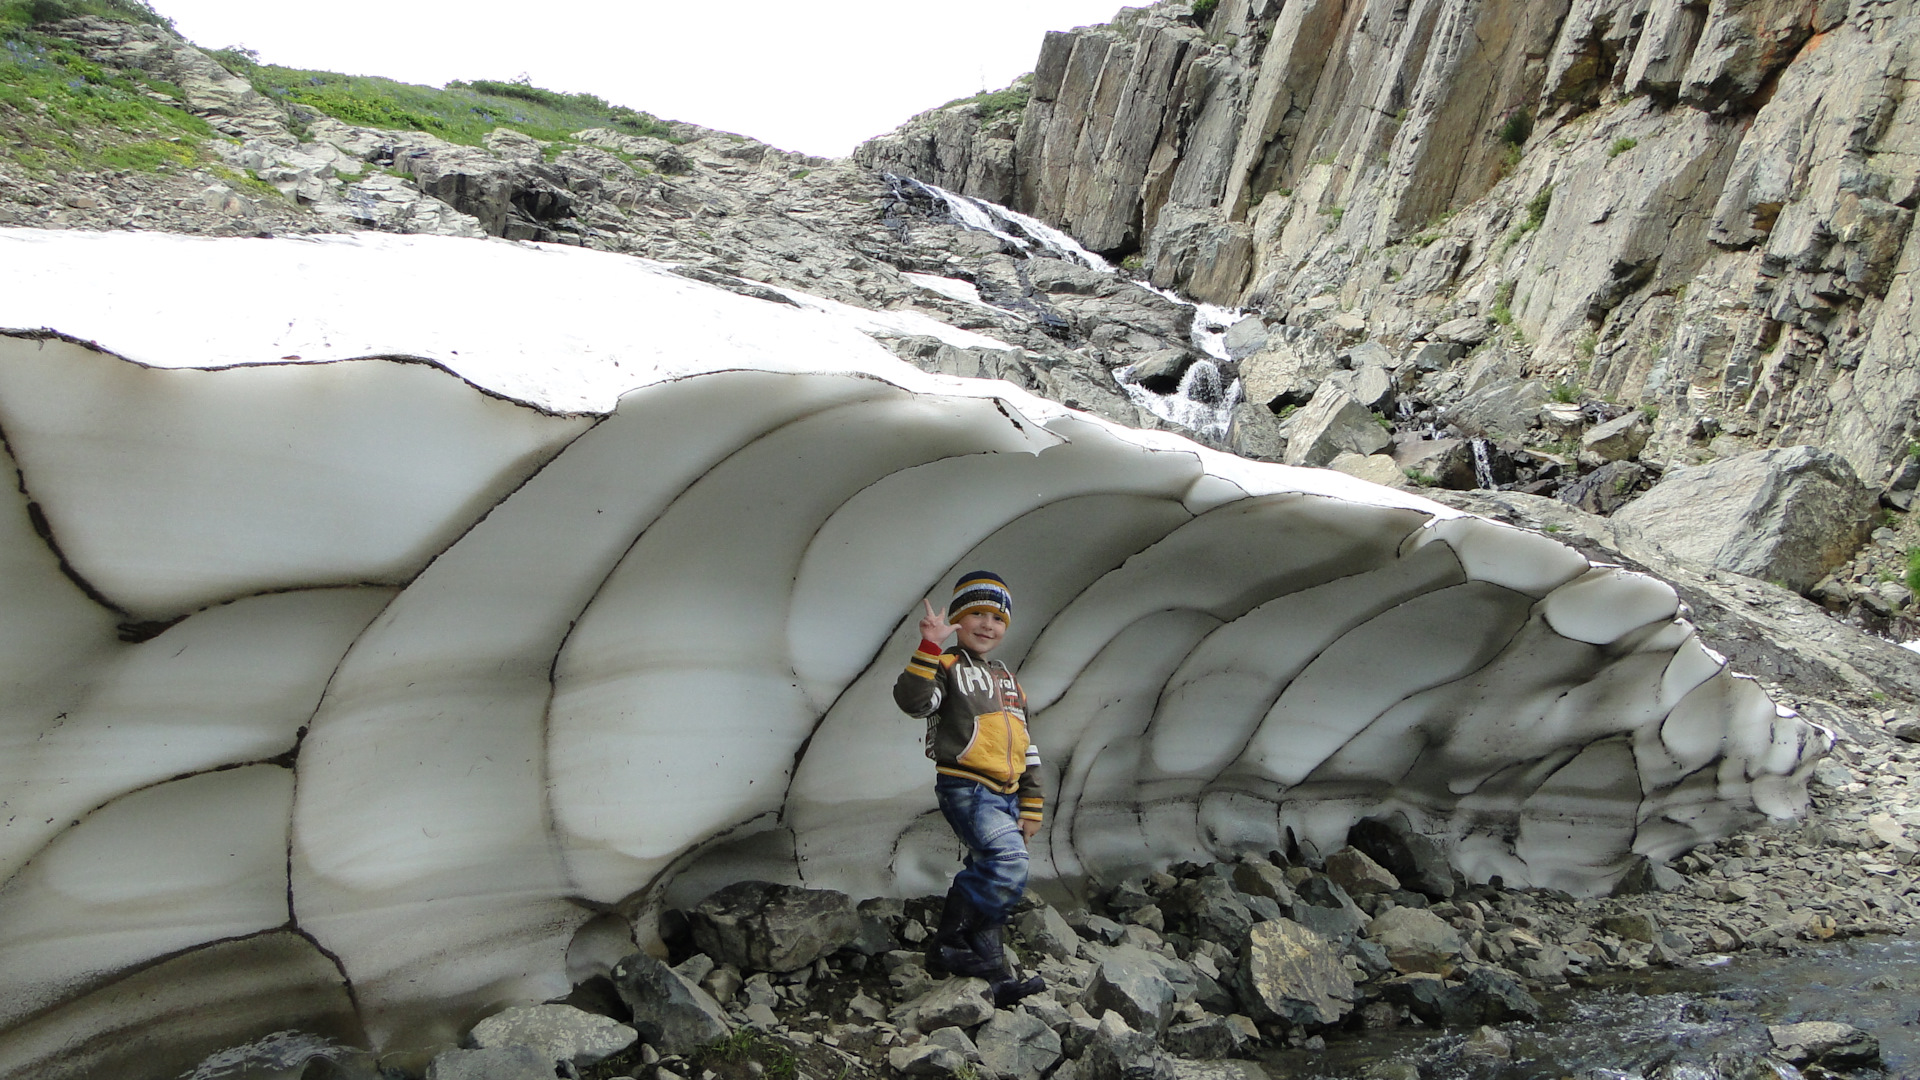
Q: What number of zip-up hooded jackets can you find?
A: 1